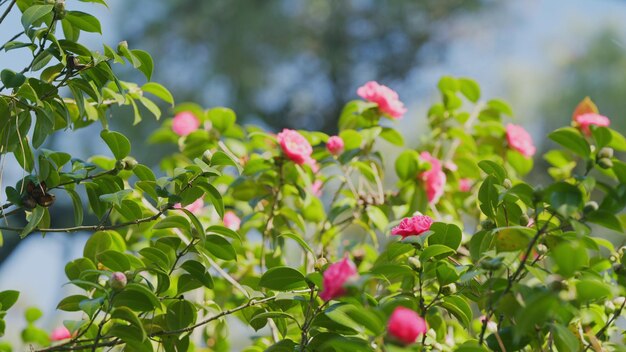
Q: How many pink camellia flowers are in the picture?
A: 15